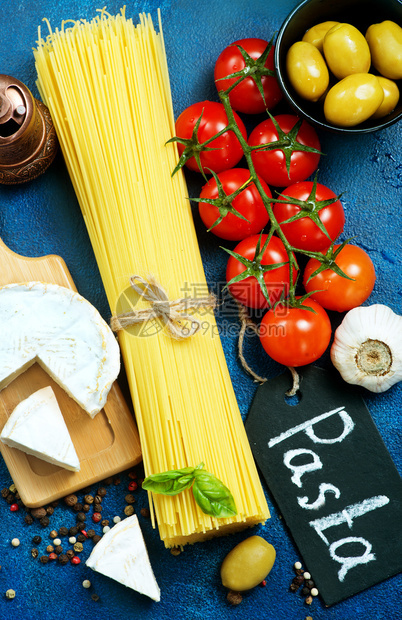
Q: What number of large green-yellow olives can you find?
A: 7